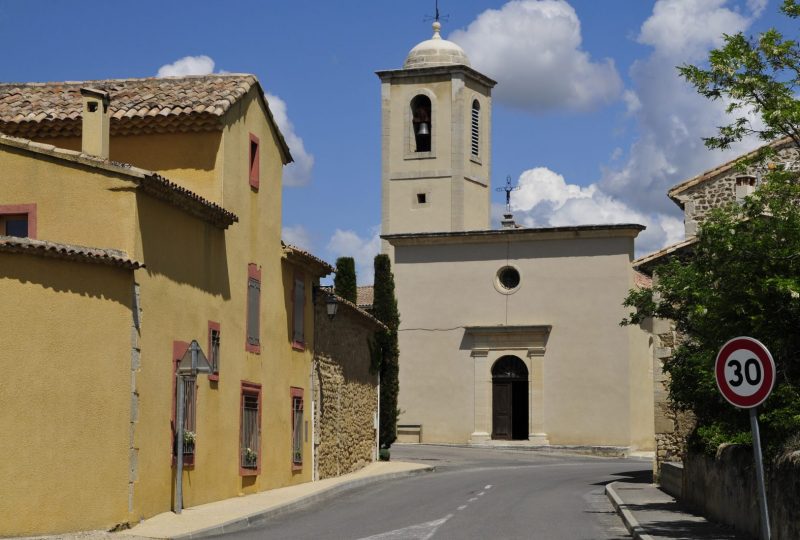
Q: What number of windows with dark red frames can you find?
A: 8